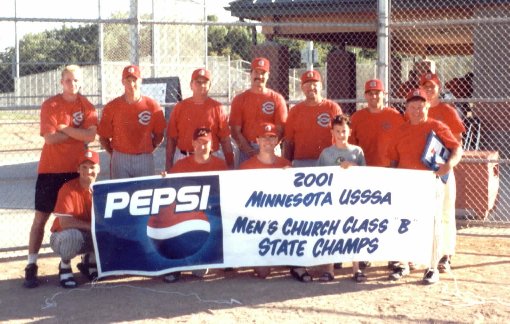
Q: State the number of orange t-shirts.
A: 11